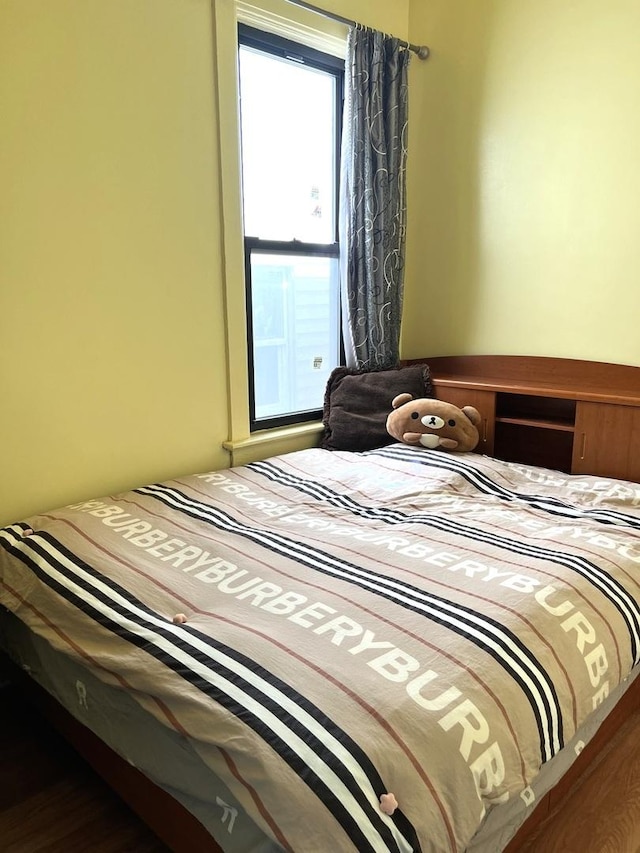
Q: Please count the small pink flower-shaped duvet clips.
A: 3